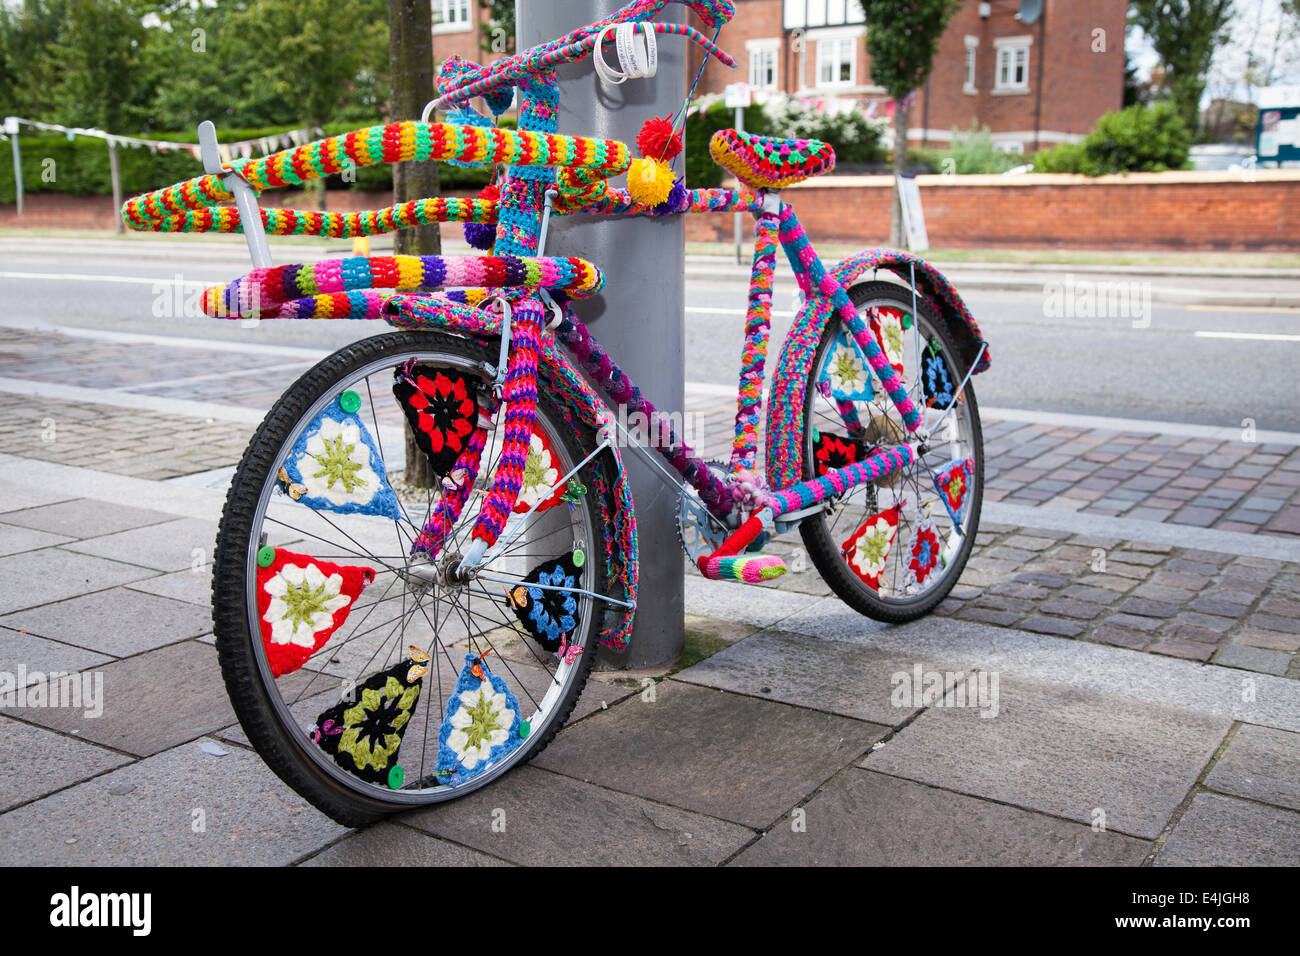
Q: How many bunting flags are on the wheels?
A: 14